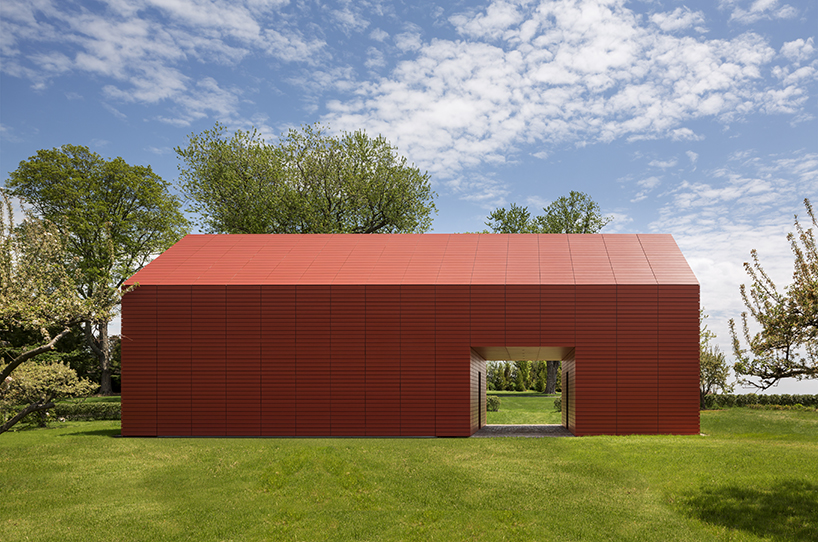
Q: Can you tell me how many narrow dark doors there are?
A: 2